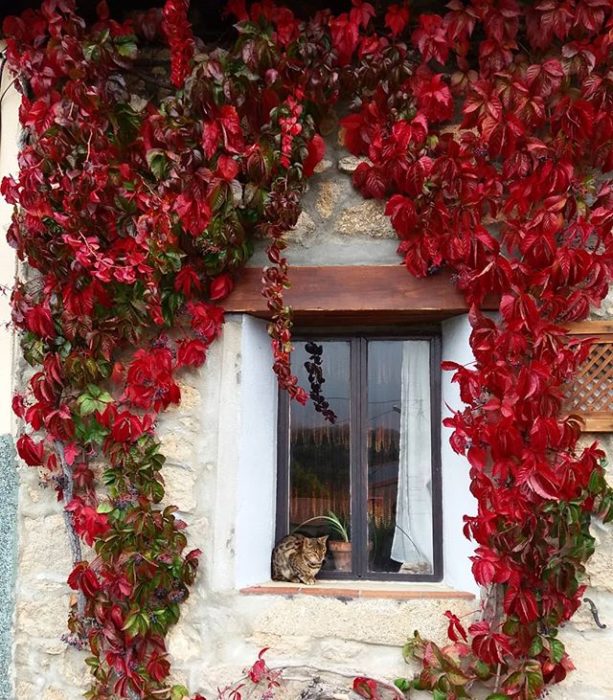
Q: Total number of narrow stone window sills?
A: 1